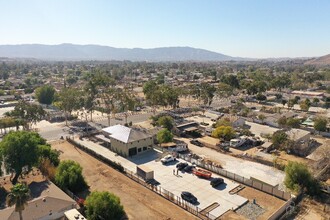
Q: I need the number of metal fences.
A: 2